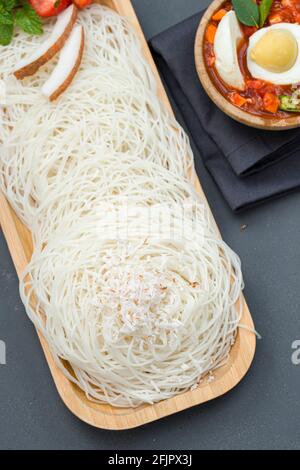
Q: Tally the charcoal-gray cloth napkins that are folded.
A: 1